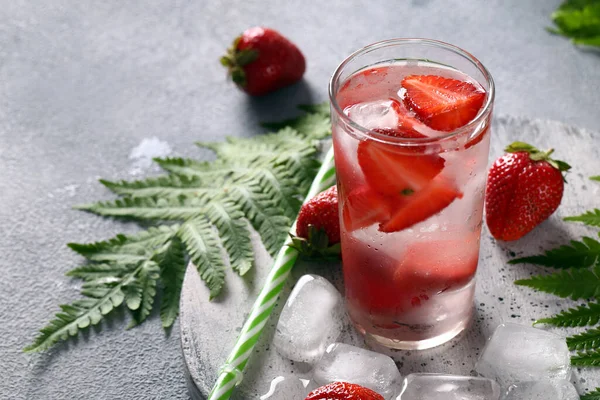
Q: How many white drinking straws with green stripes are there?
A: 1